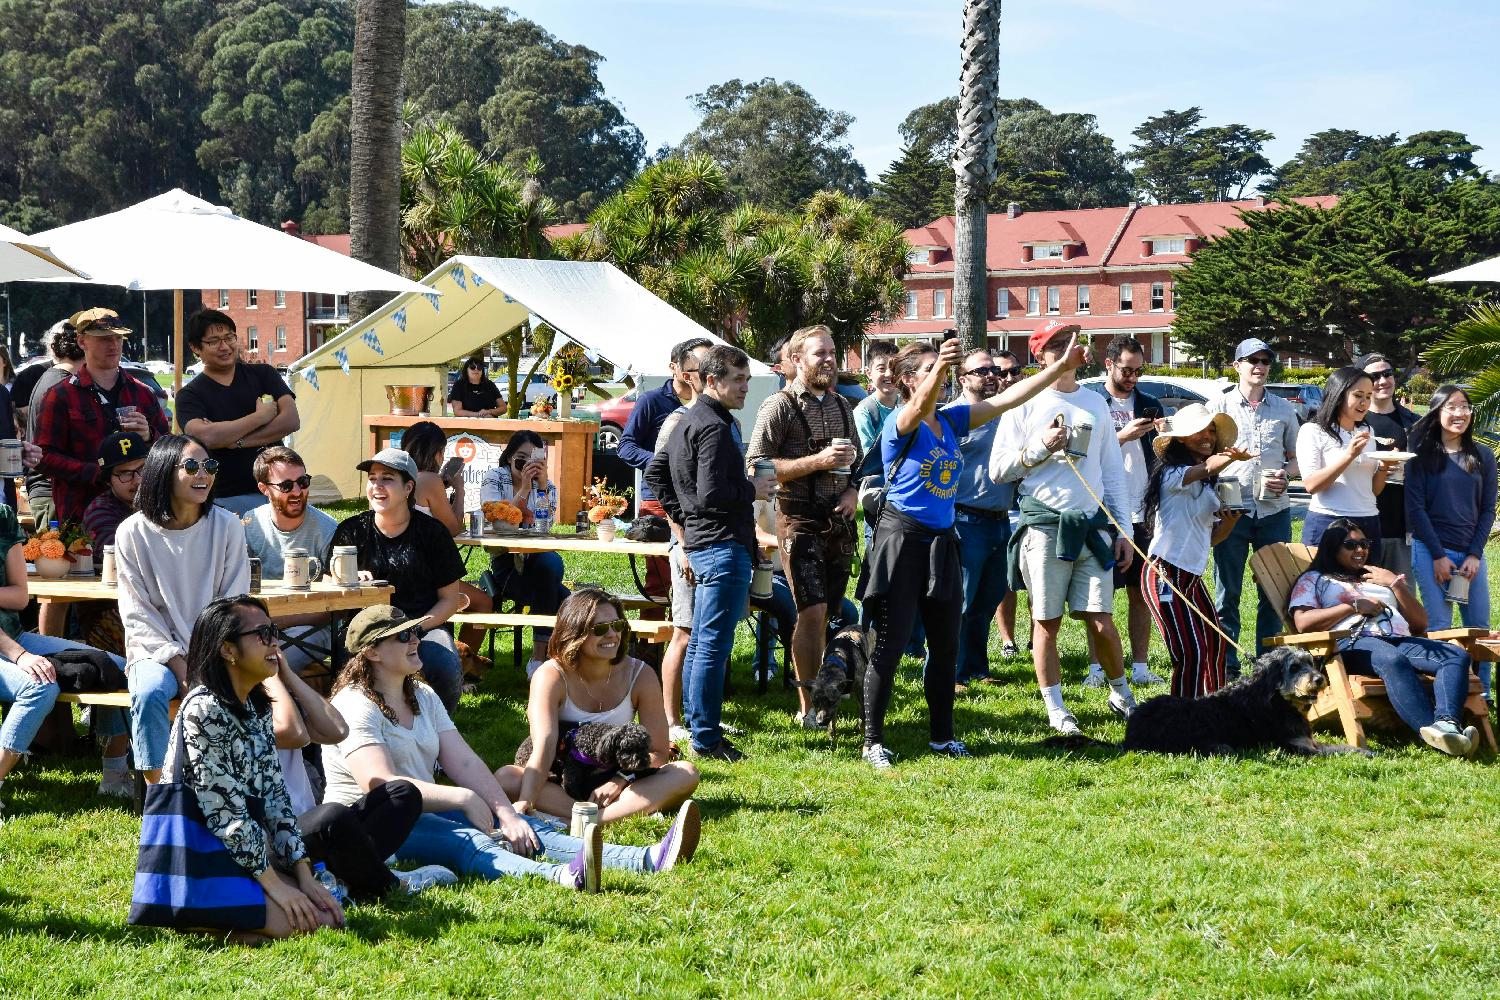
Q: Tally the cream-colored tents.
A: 1